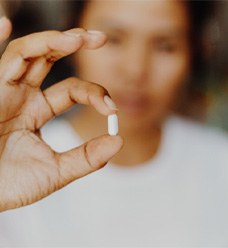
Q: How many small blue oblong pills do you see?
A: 0